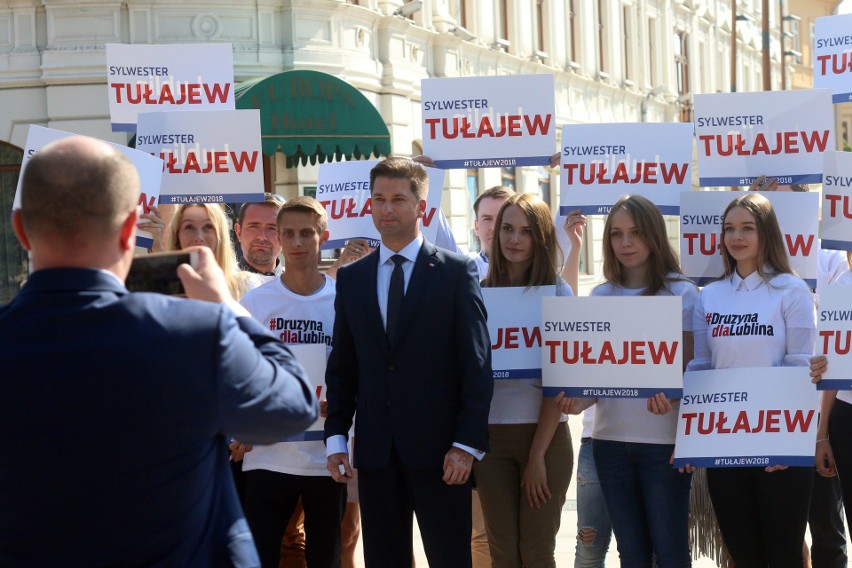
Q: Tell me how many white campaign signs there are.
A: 15